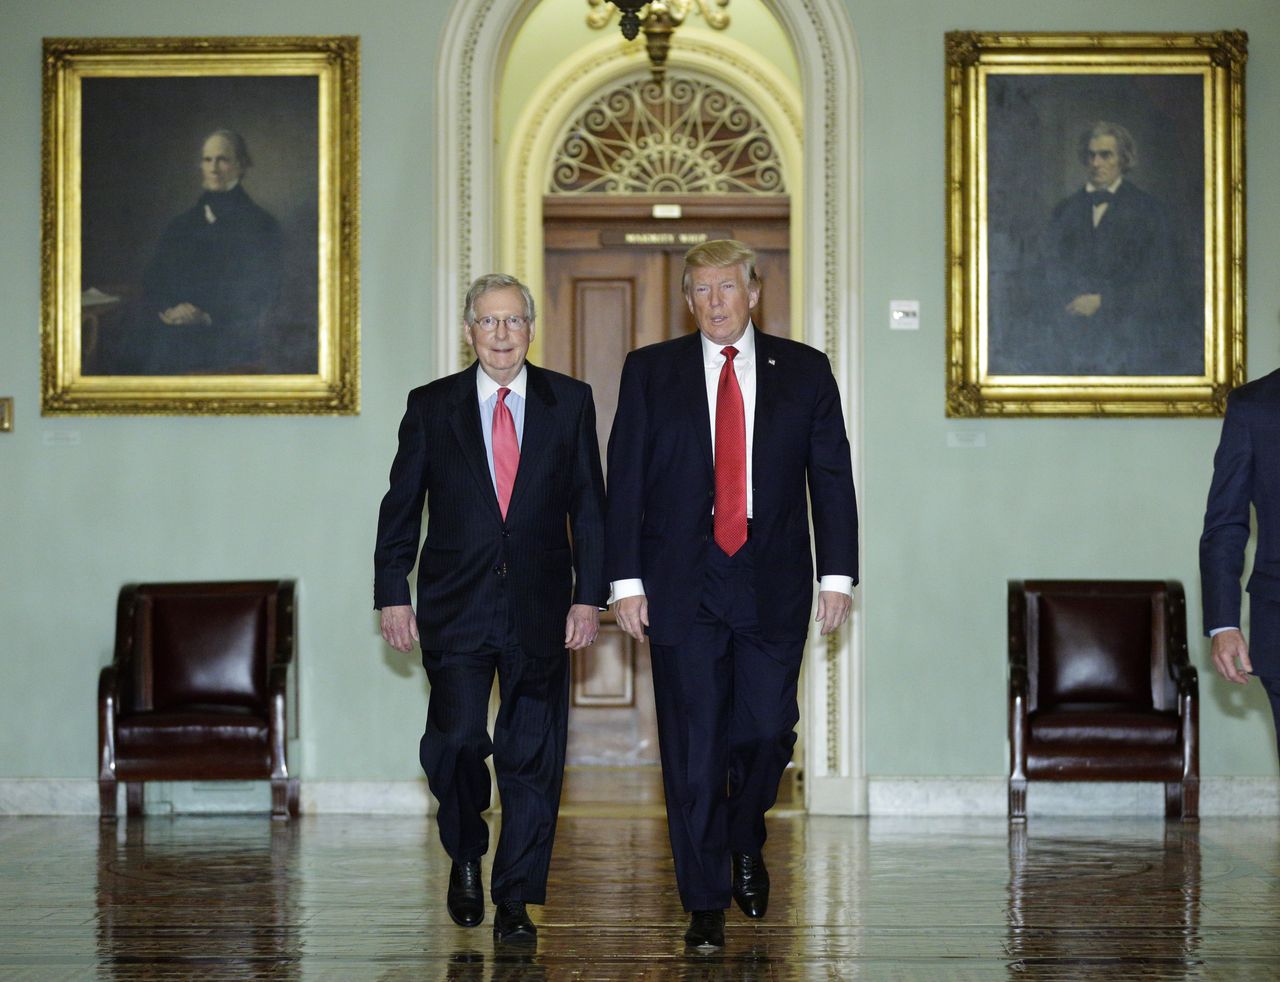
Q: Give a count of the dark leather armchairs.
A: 2